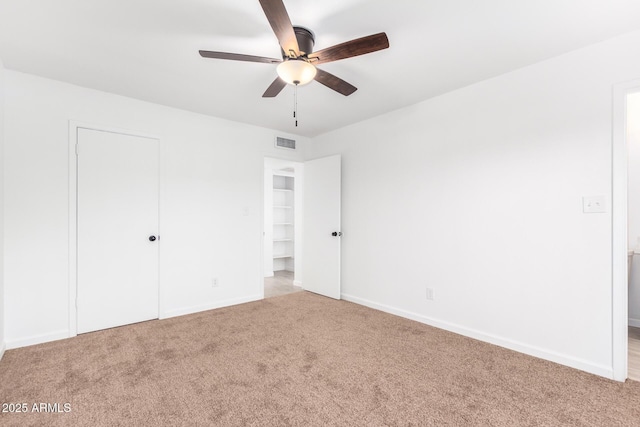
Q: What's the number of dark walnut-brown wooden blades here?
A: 5